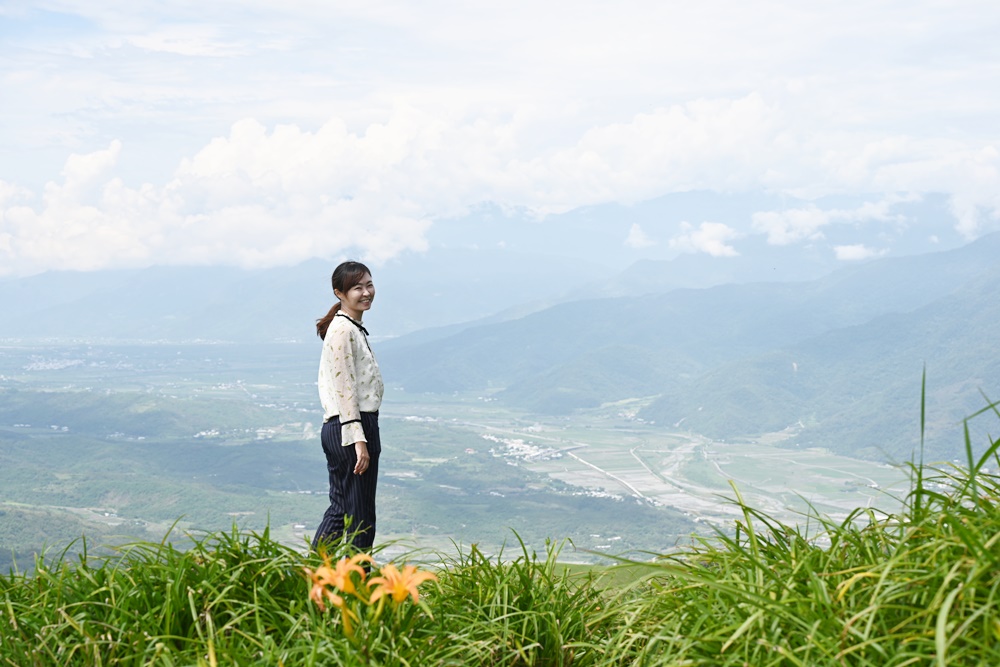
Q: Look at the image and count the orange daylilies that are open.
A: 2